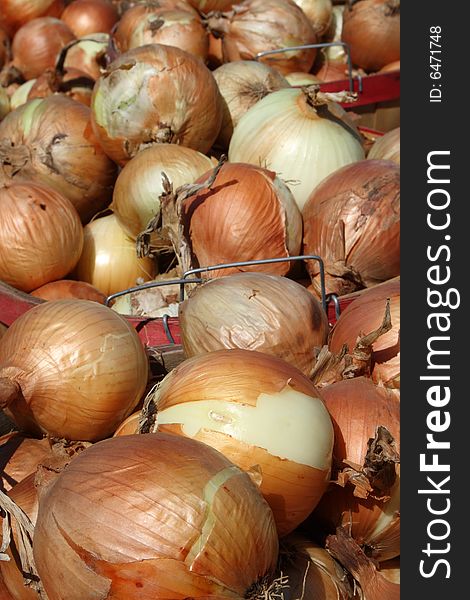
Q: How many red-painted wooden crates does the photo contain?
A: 2